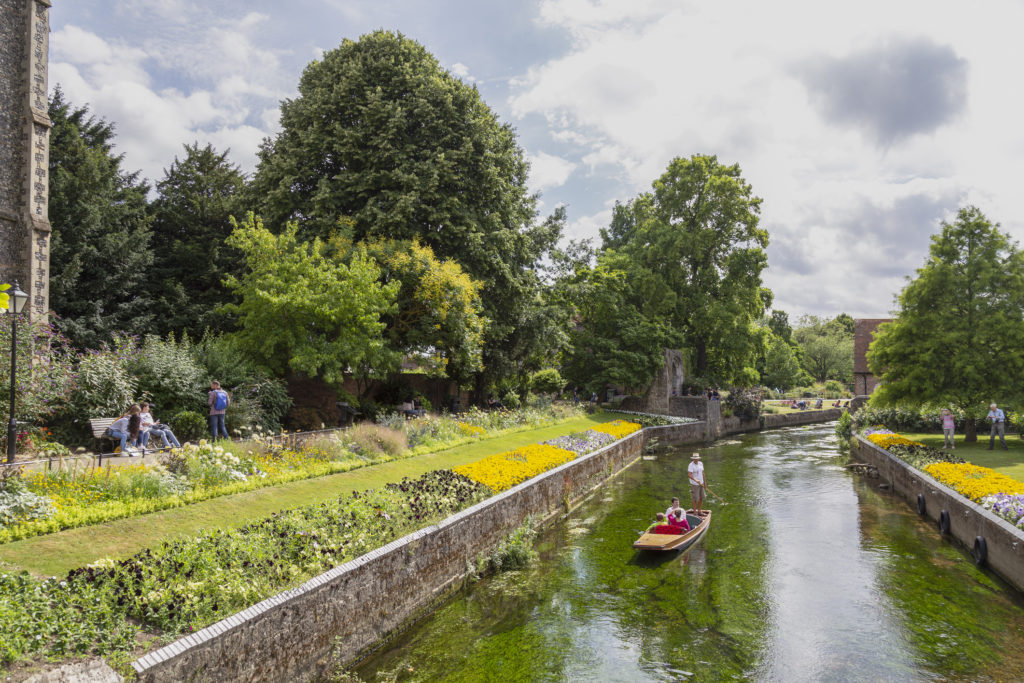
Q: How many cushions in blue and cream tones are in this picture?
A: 0